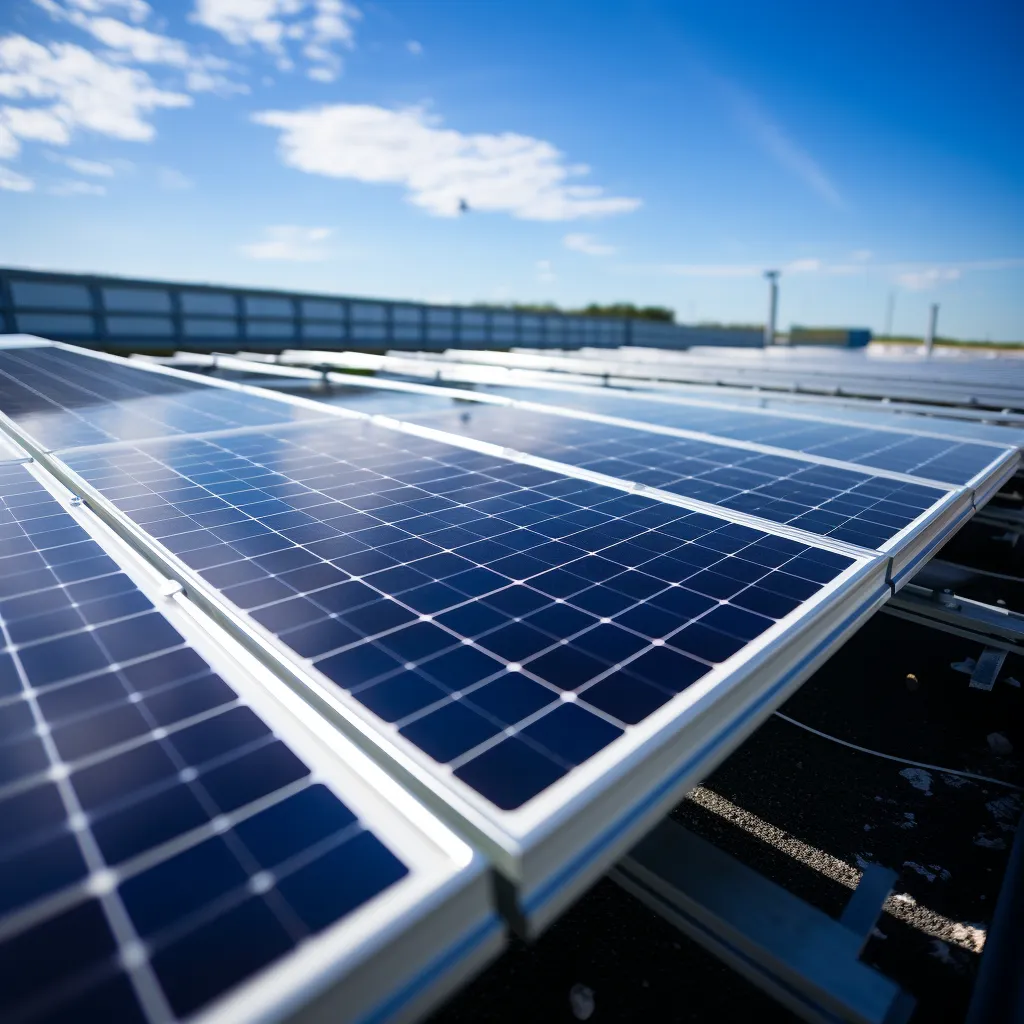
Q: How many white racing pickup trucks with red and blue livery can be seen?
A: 0